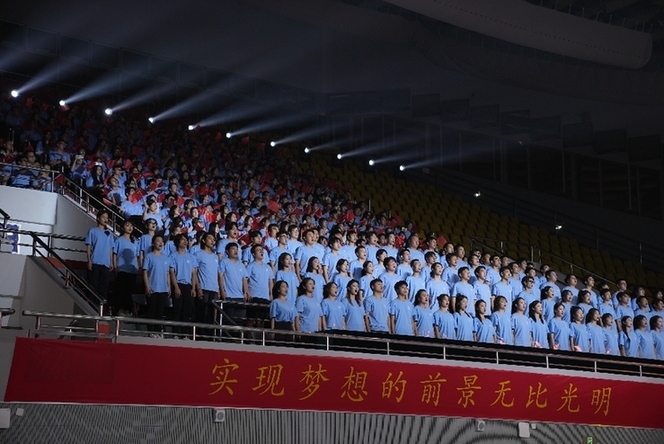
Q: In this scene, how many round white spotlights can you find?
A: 11